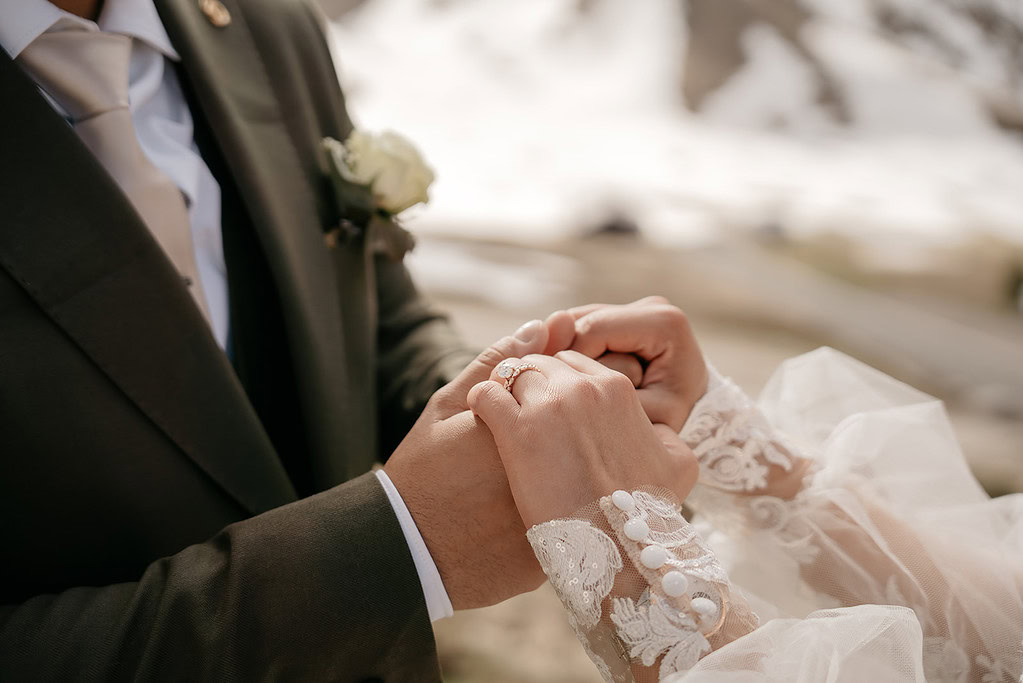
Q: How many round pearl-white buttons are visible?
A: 5